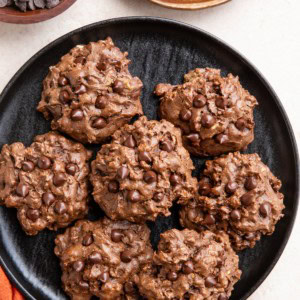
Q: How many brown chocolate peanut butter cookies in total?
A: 7